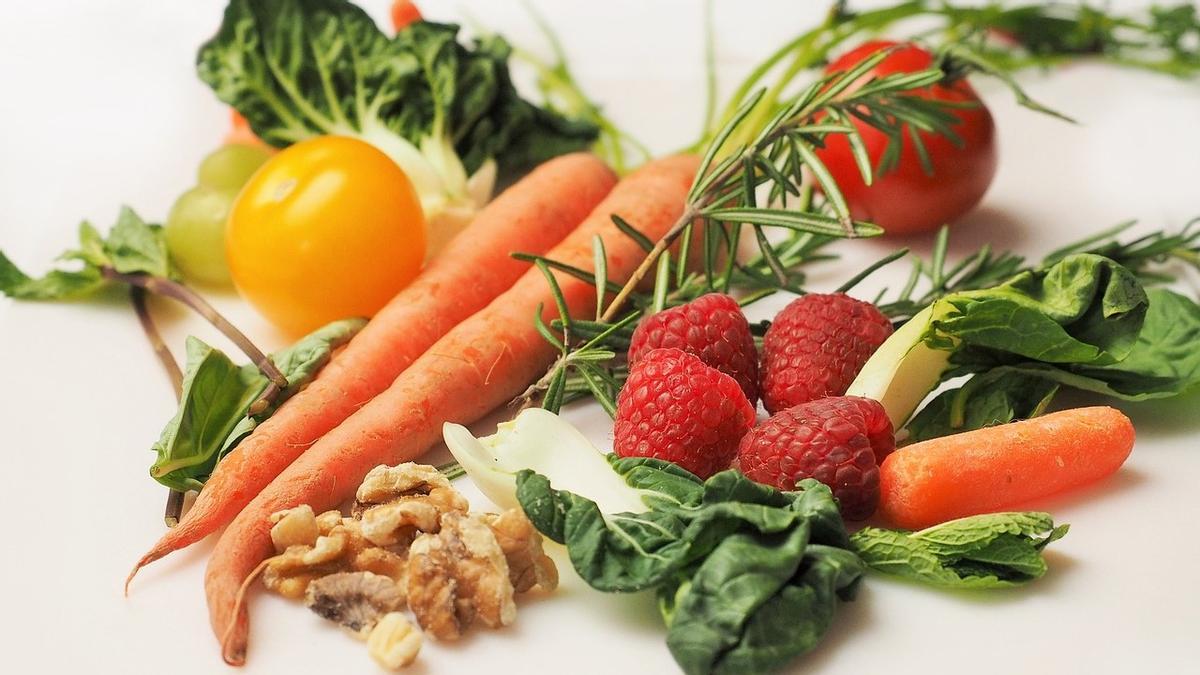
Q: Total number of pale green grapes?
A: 2